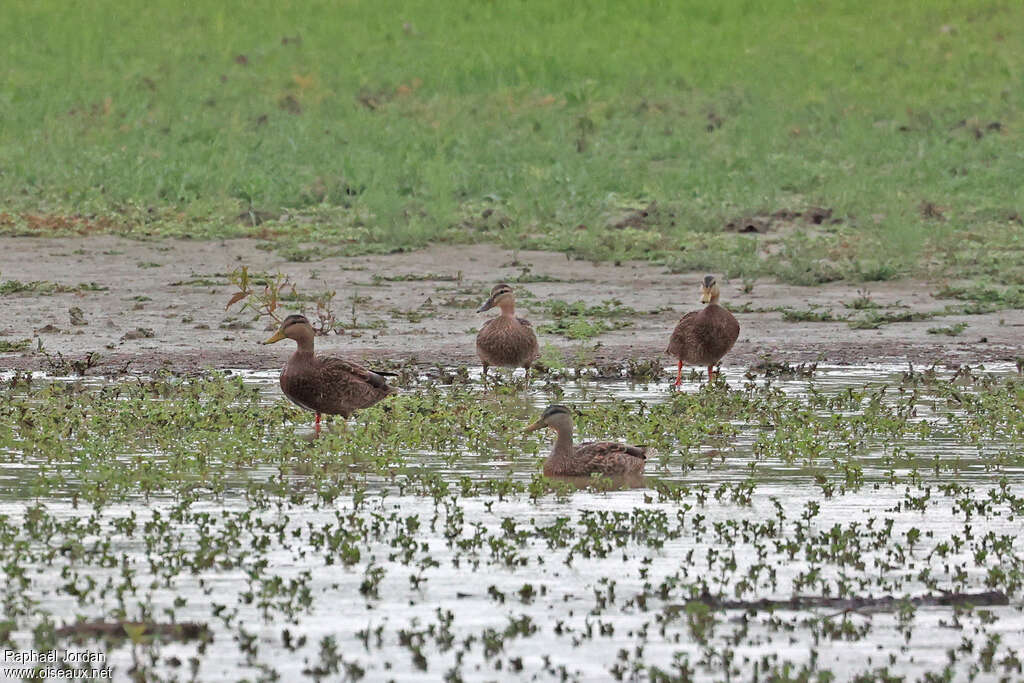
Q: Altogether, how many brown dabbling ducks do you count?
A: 4